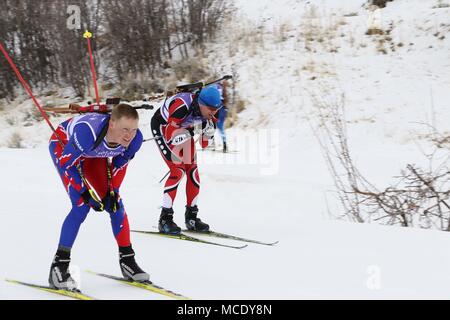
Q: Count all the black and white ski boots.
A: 2